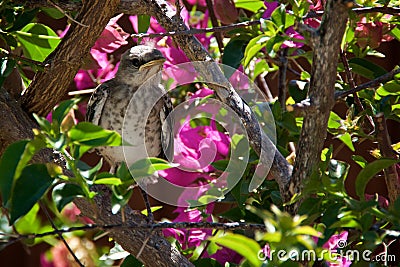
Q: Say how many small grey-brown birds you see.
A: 1